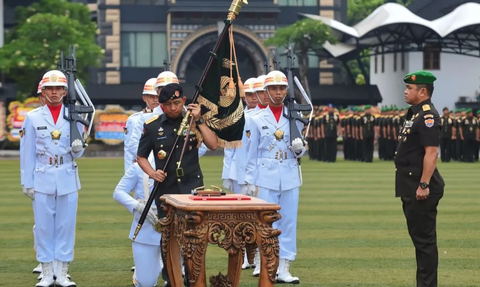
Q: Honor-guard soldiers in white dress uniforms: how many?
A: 8